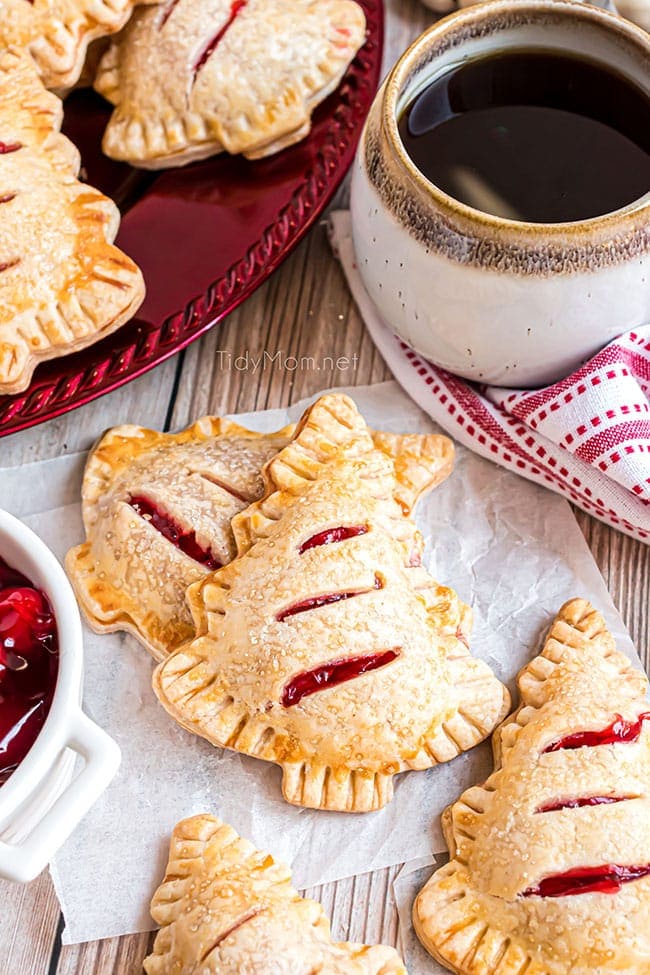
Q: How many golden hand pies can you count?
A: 7